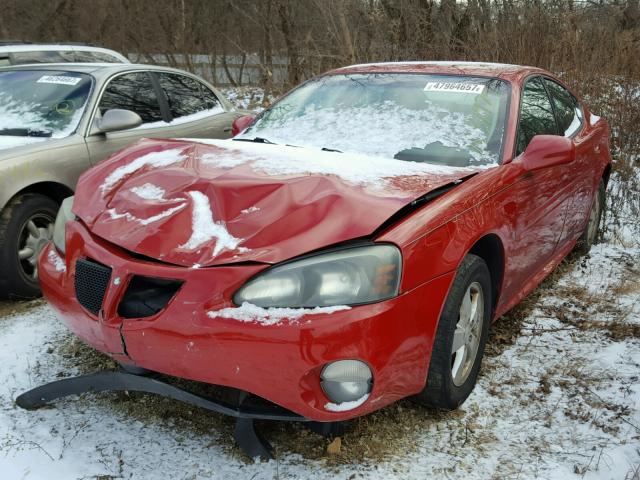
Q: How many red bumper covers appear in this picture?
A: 1